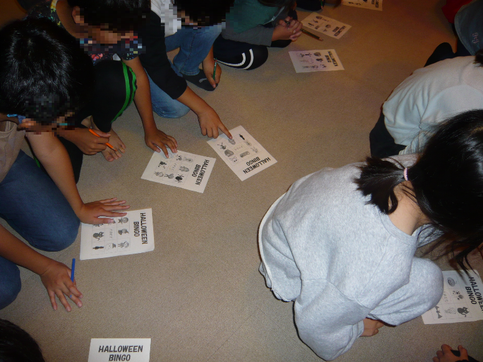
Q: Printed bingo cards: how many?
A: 8